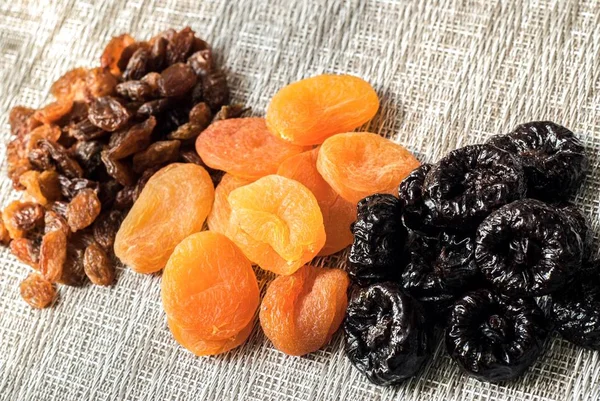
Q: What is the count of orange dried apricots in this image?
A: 9